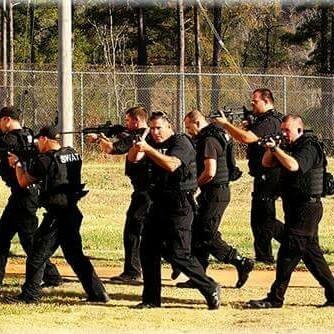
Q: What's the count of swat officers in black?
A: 7